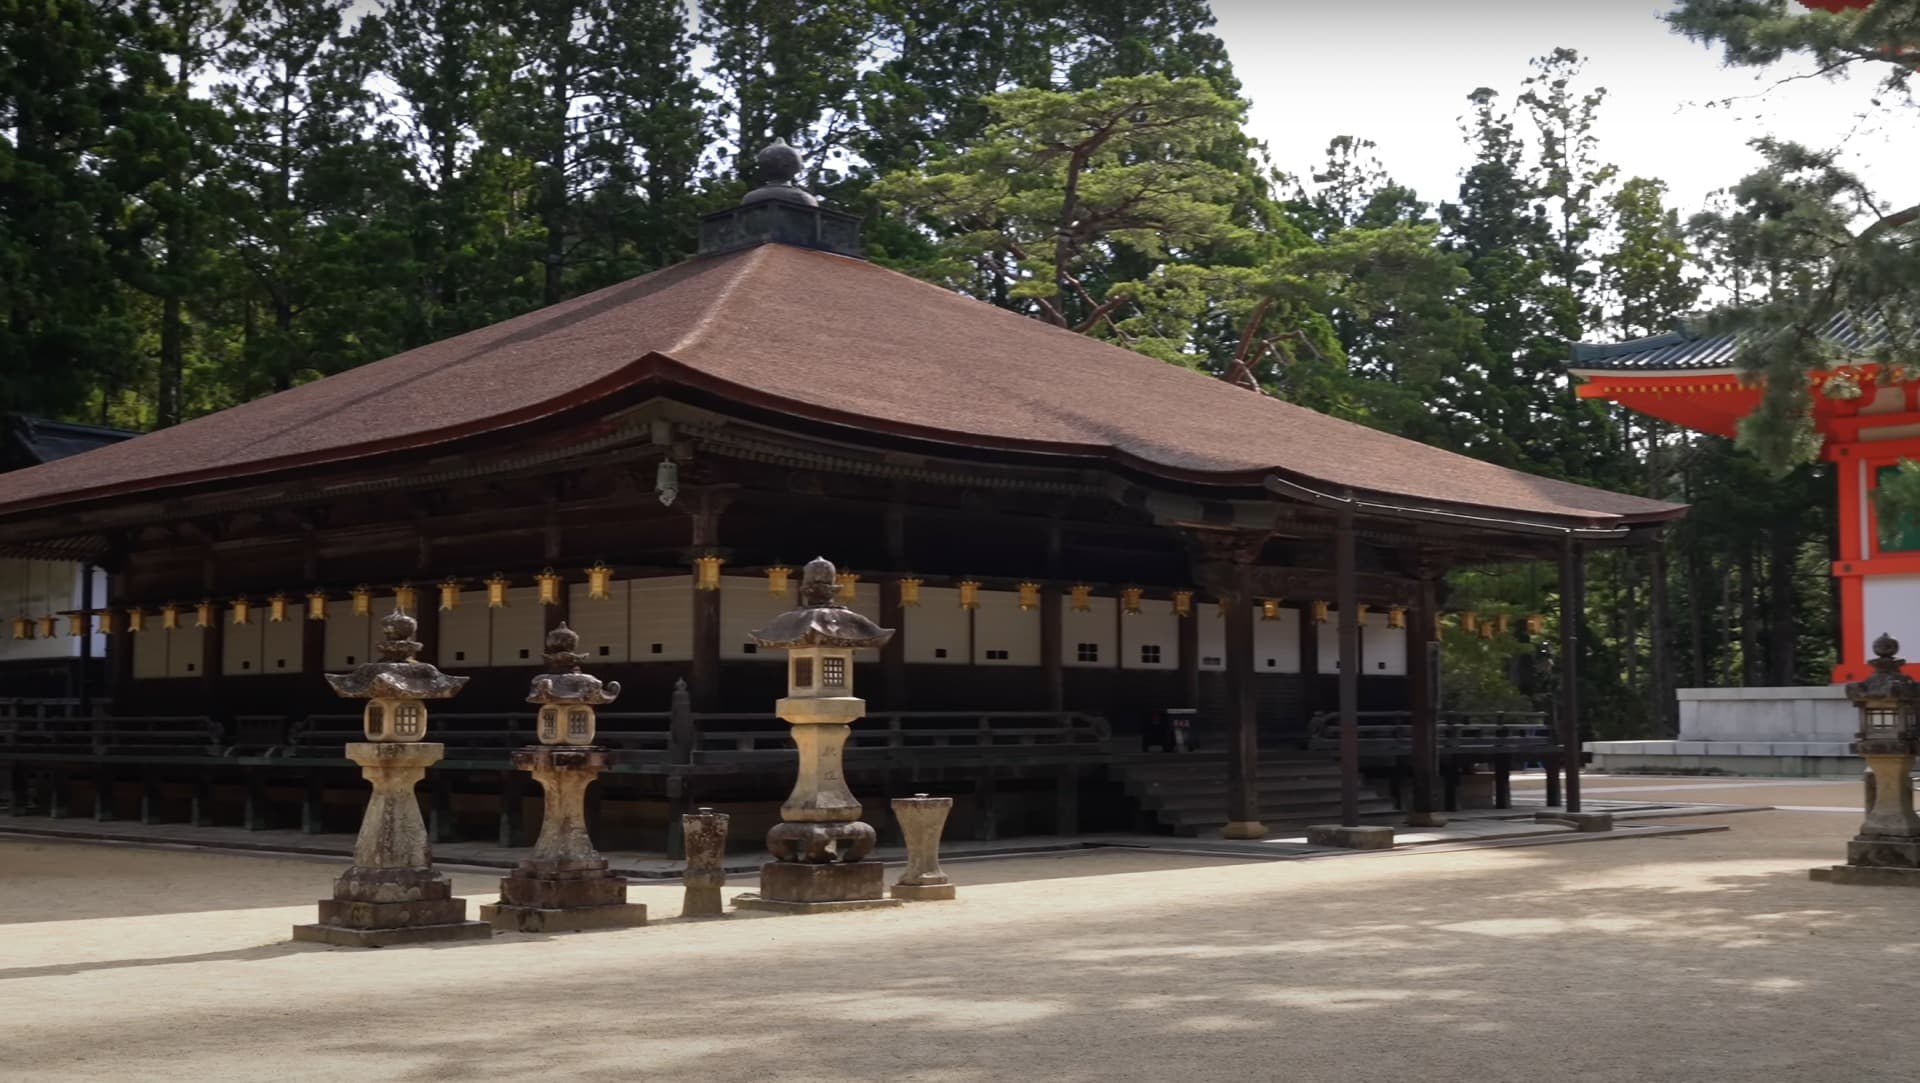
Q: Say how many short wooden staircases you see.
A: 1